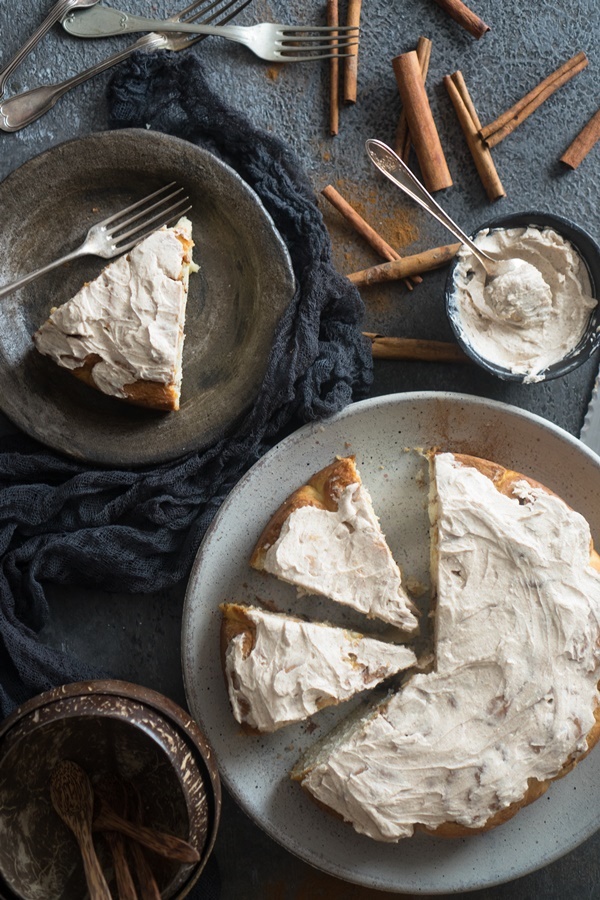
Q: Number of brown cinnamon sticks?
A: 11